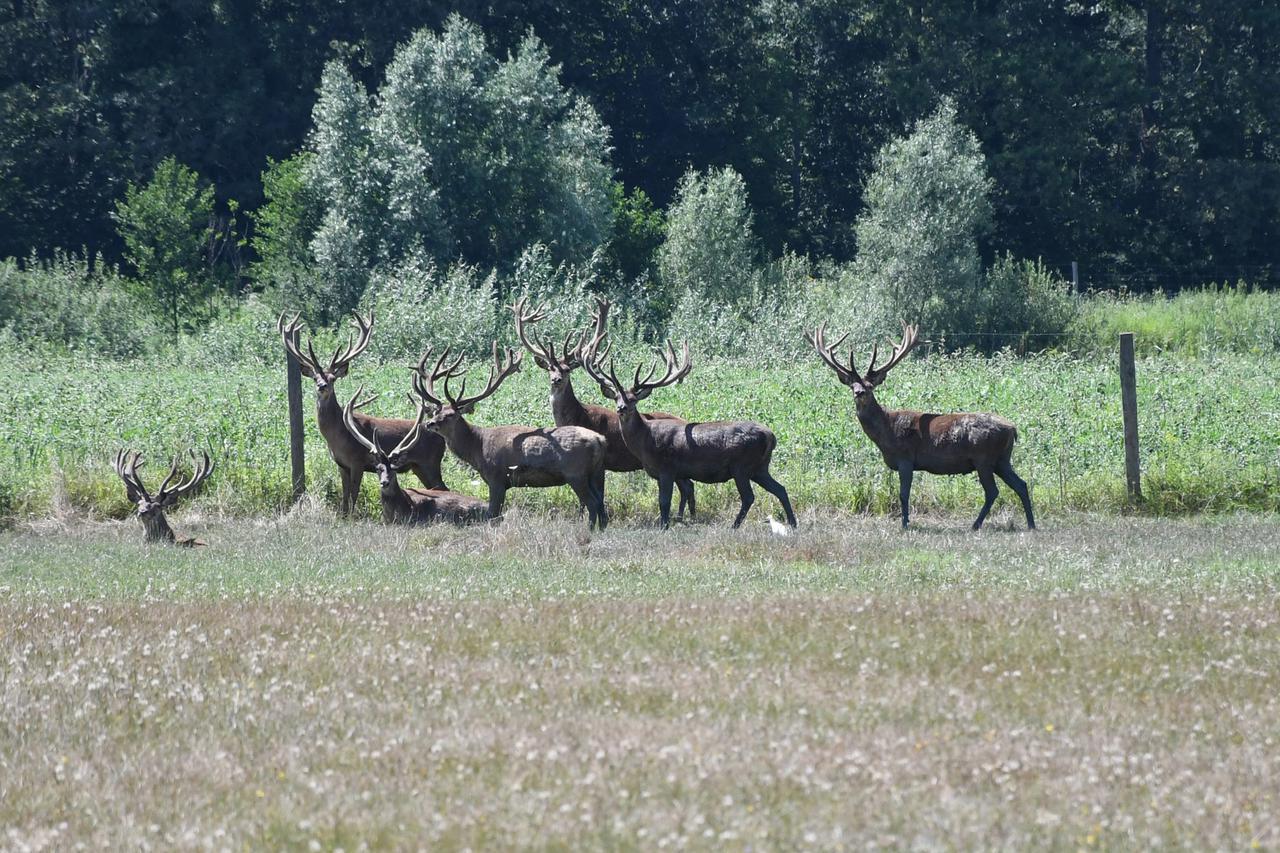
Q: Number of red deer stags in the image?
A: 7